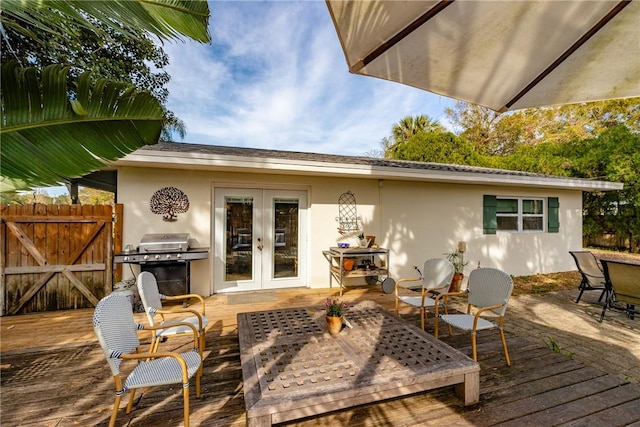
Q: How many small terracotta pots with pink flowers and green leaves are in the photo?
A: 1